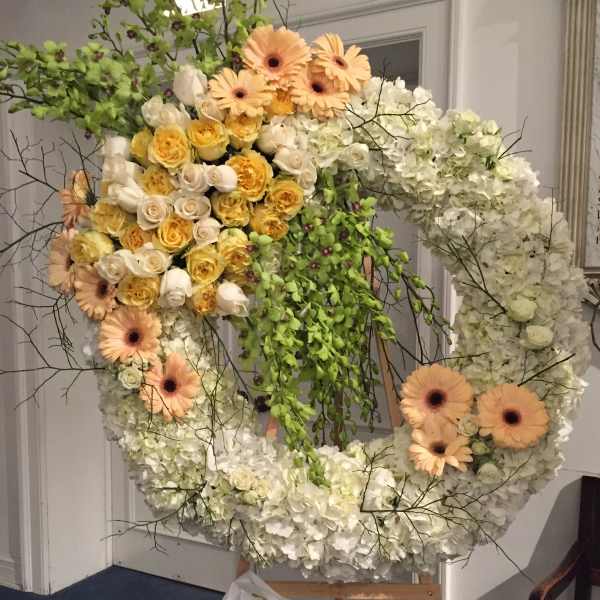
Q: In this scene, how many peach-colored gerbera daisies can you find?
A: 12